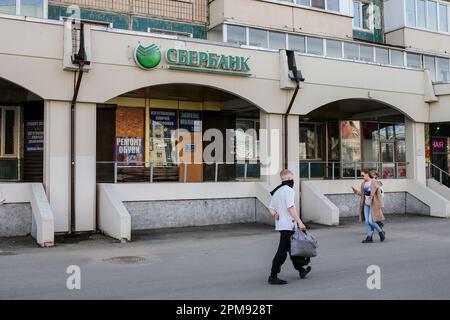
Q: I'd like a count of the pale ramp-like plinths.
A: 5